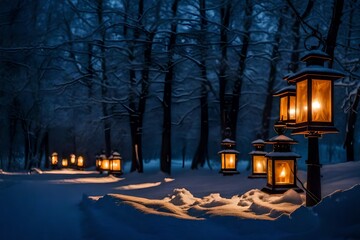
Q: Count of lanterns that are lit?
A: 12